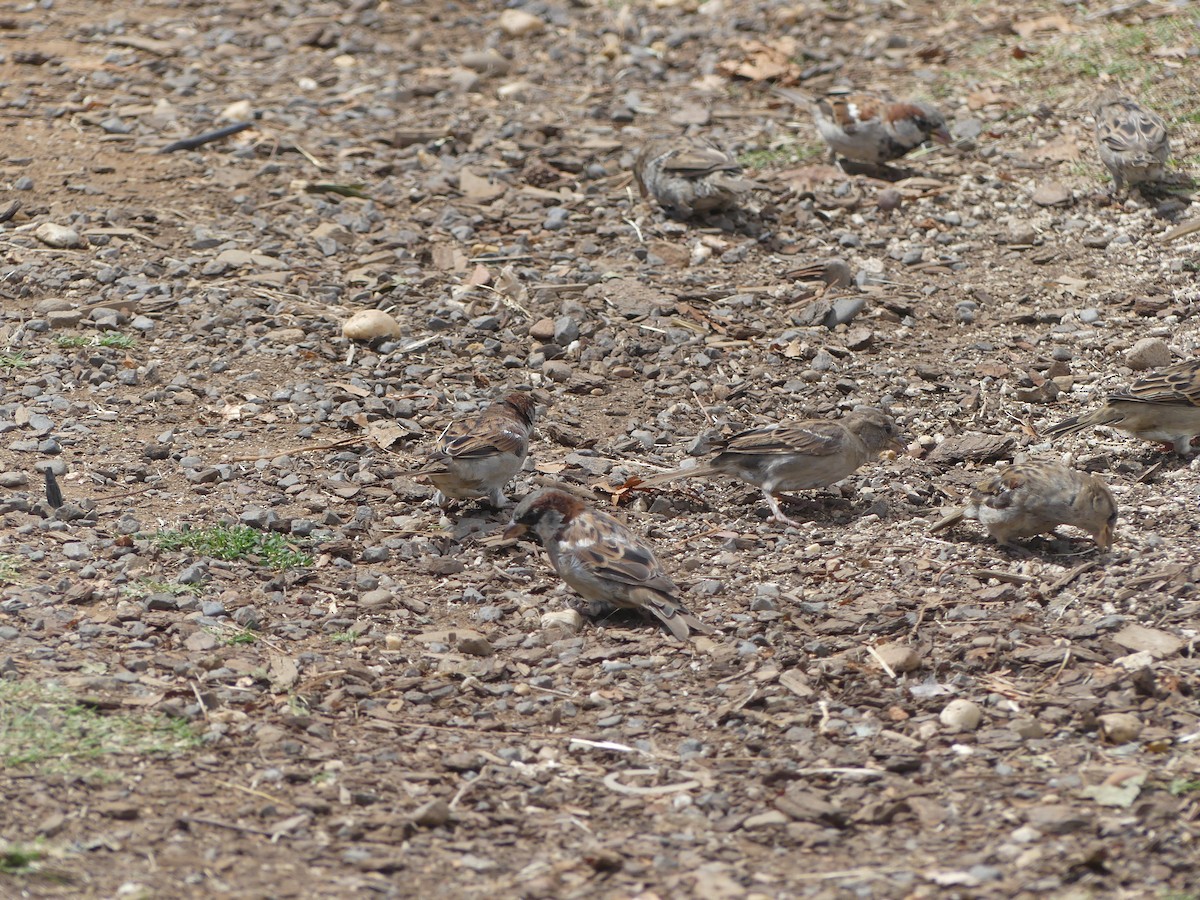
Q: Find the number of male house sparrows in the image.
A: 3